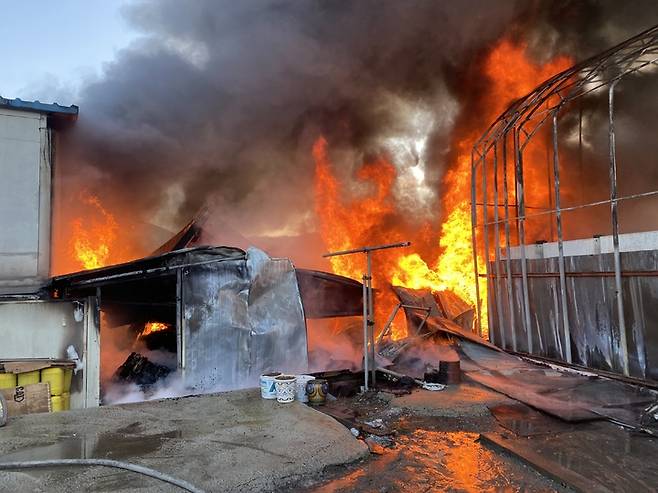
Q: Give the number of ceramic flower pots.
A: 4